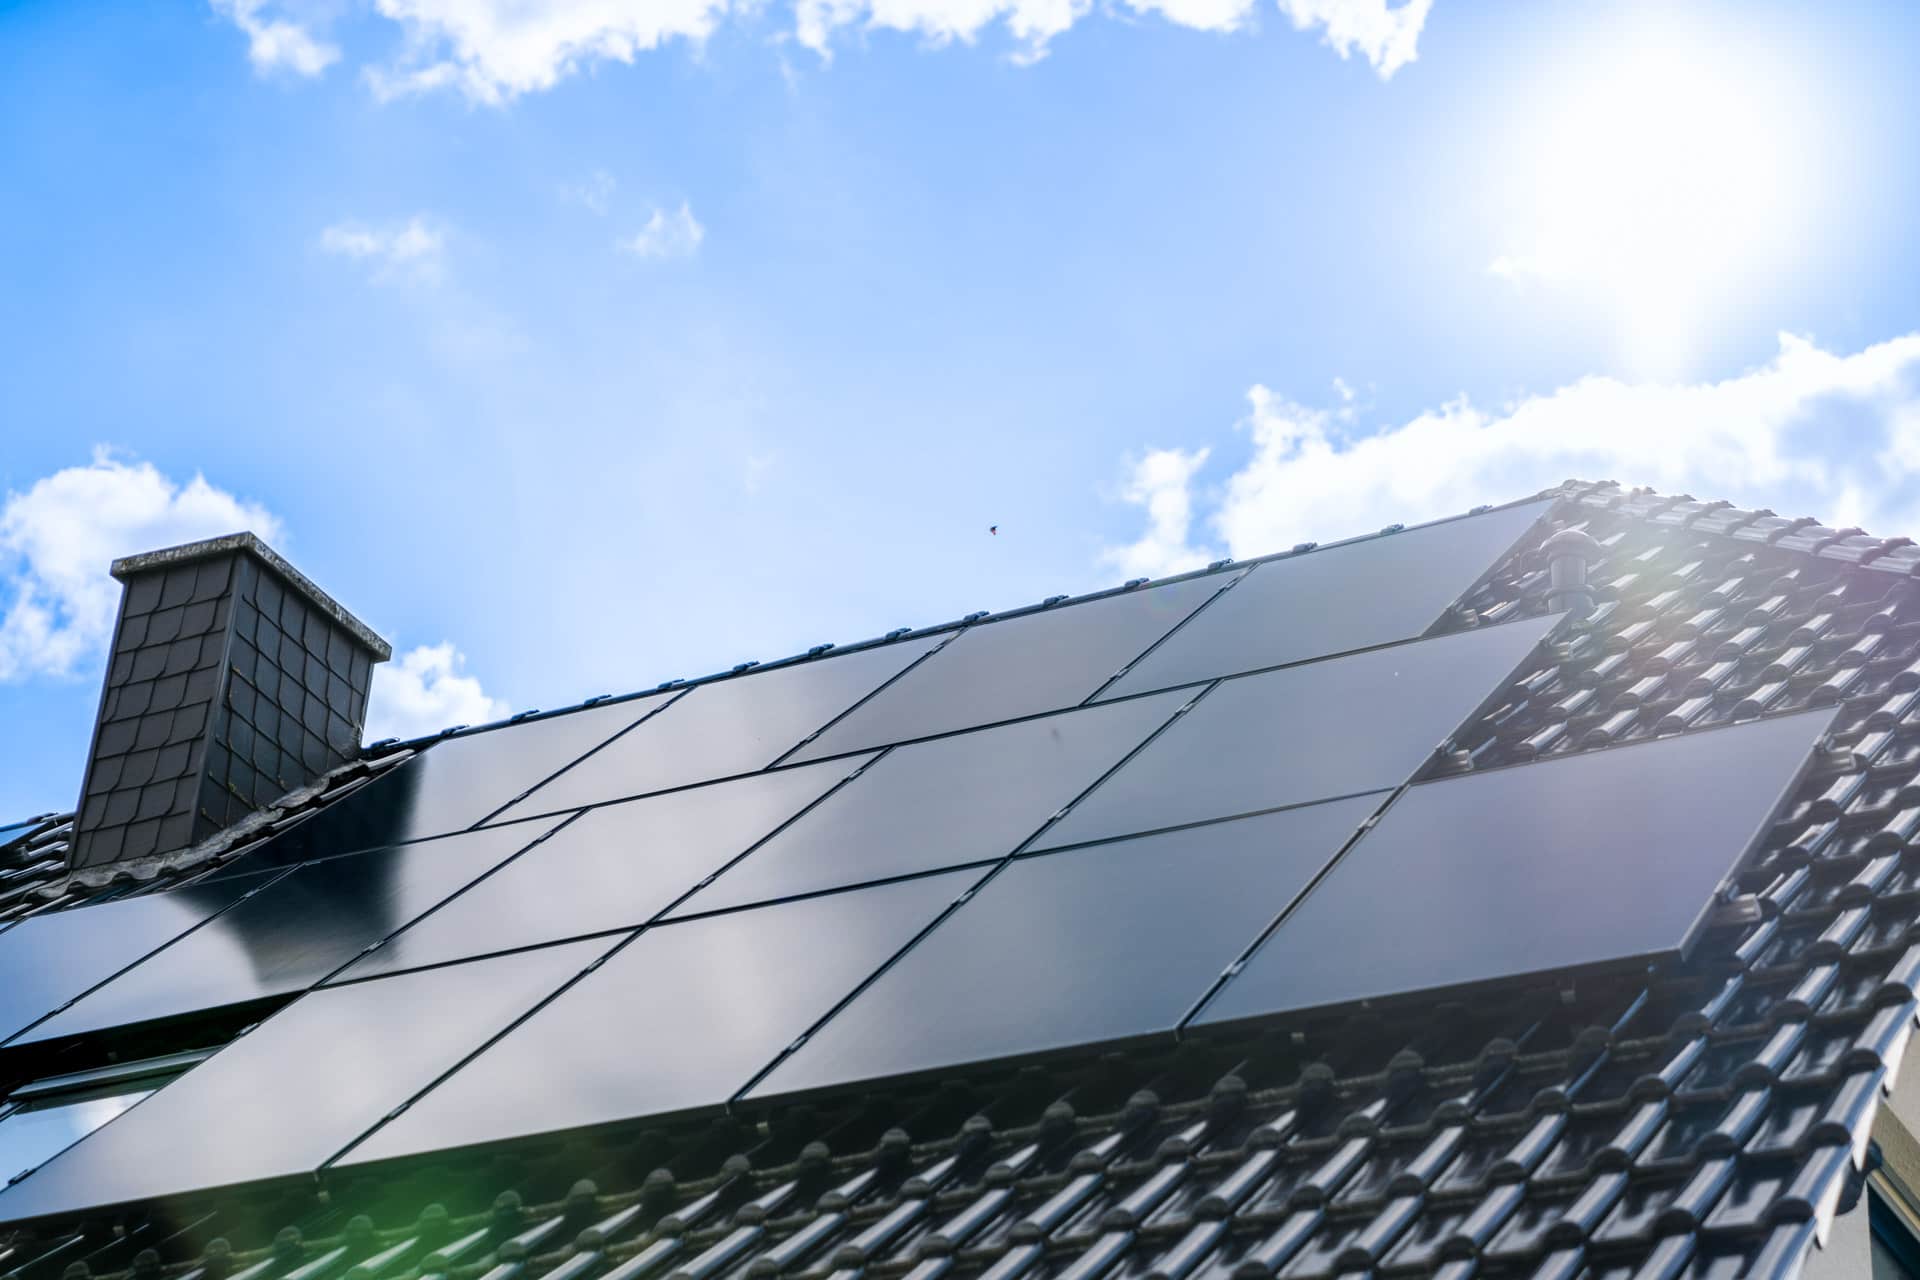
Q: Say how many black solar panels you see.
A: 13